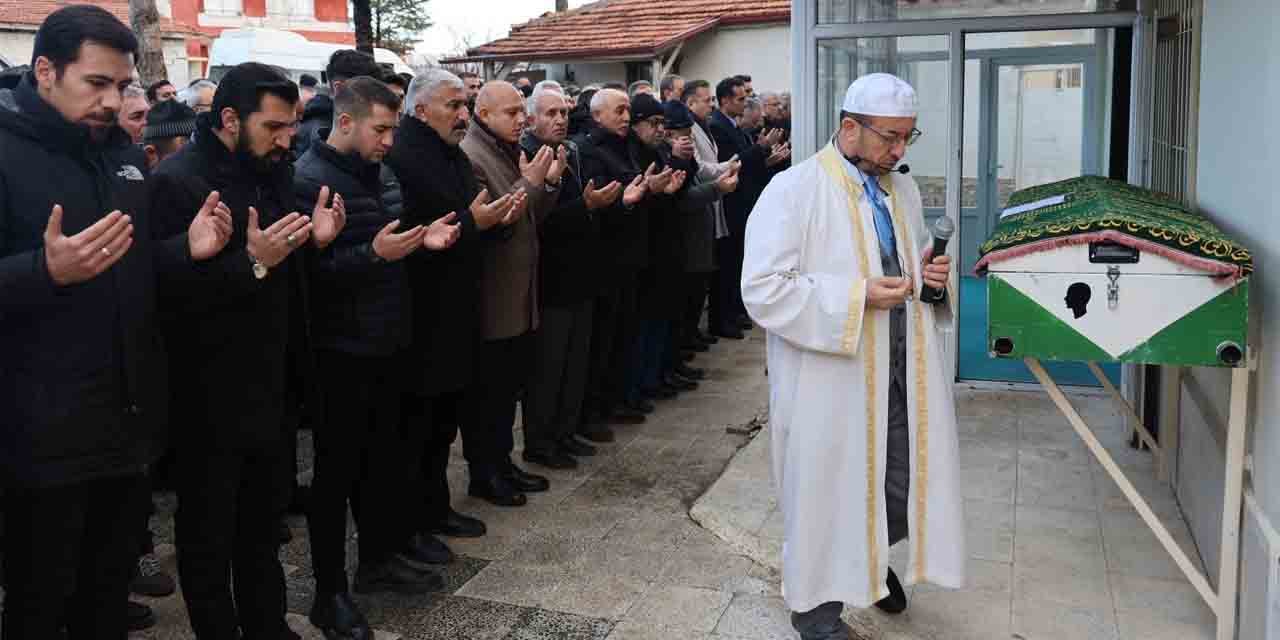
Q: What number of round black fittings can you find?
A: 2